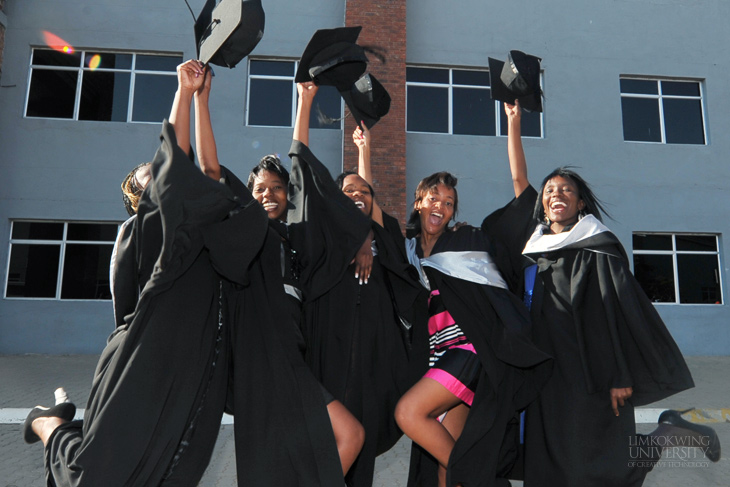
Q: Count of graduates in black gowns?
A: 5